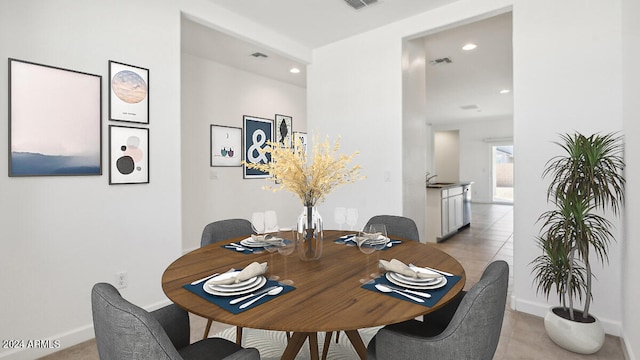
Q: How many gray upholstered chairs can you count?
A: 4